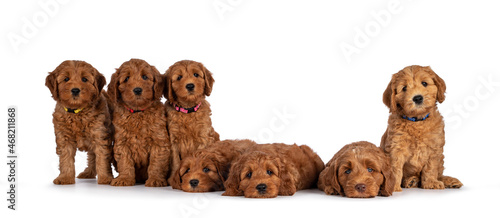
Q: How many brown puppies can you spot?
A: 7